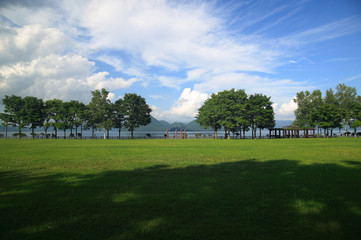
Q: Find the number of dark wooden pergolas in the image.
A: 1